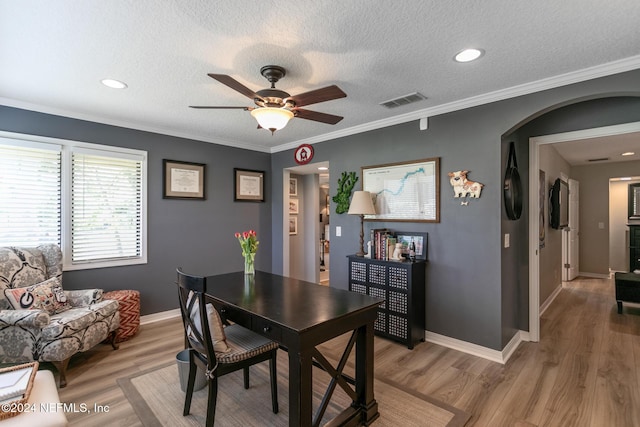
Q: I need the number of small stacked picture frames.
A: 3